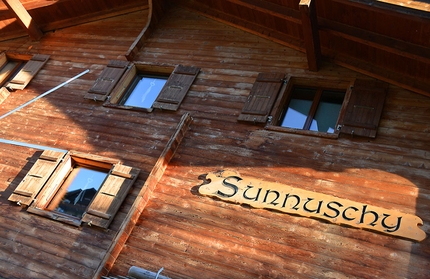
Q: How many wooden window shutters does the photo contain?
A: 7